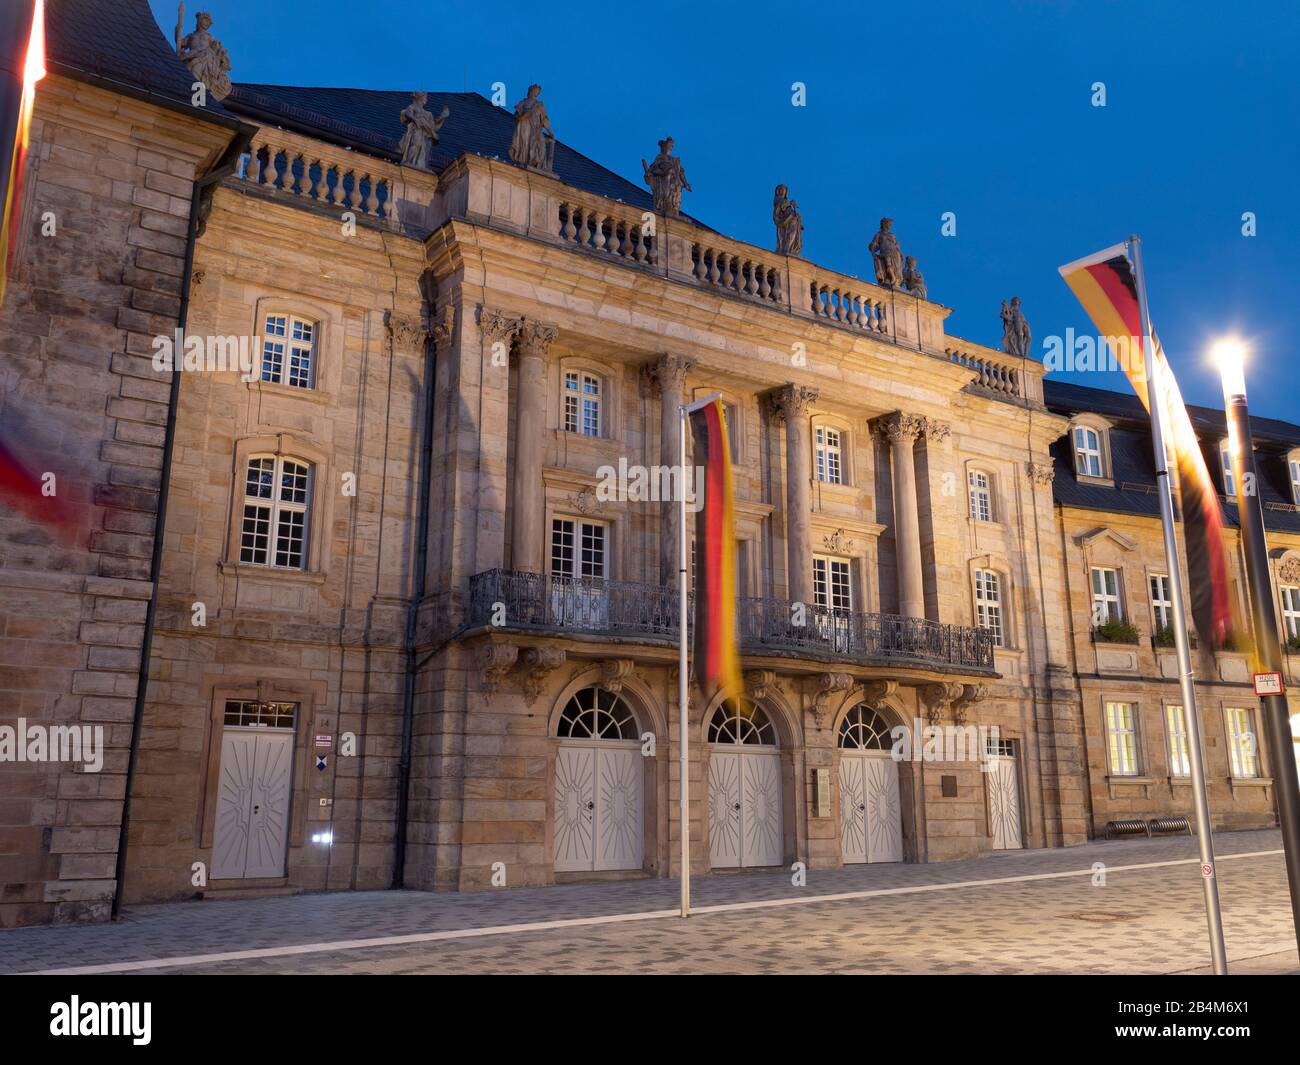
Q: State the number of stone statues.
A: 8